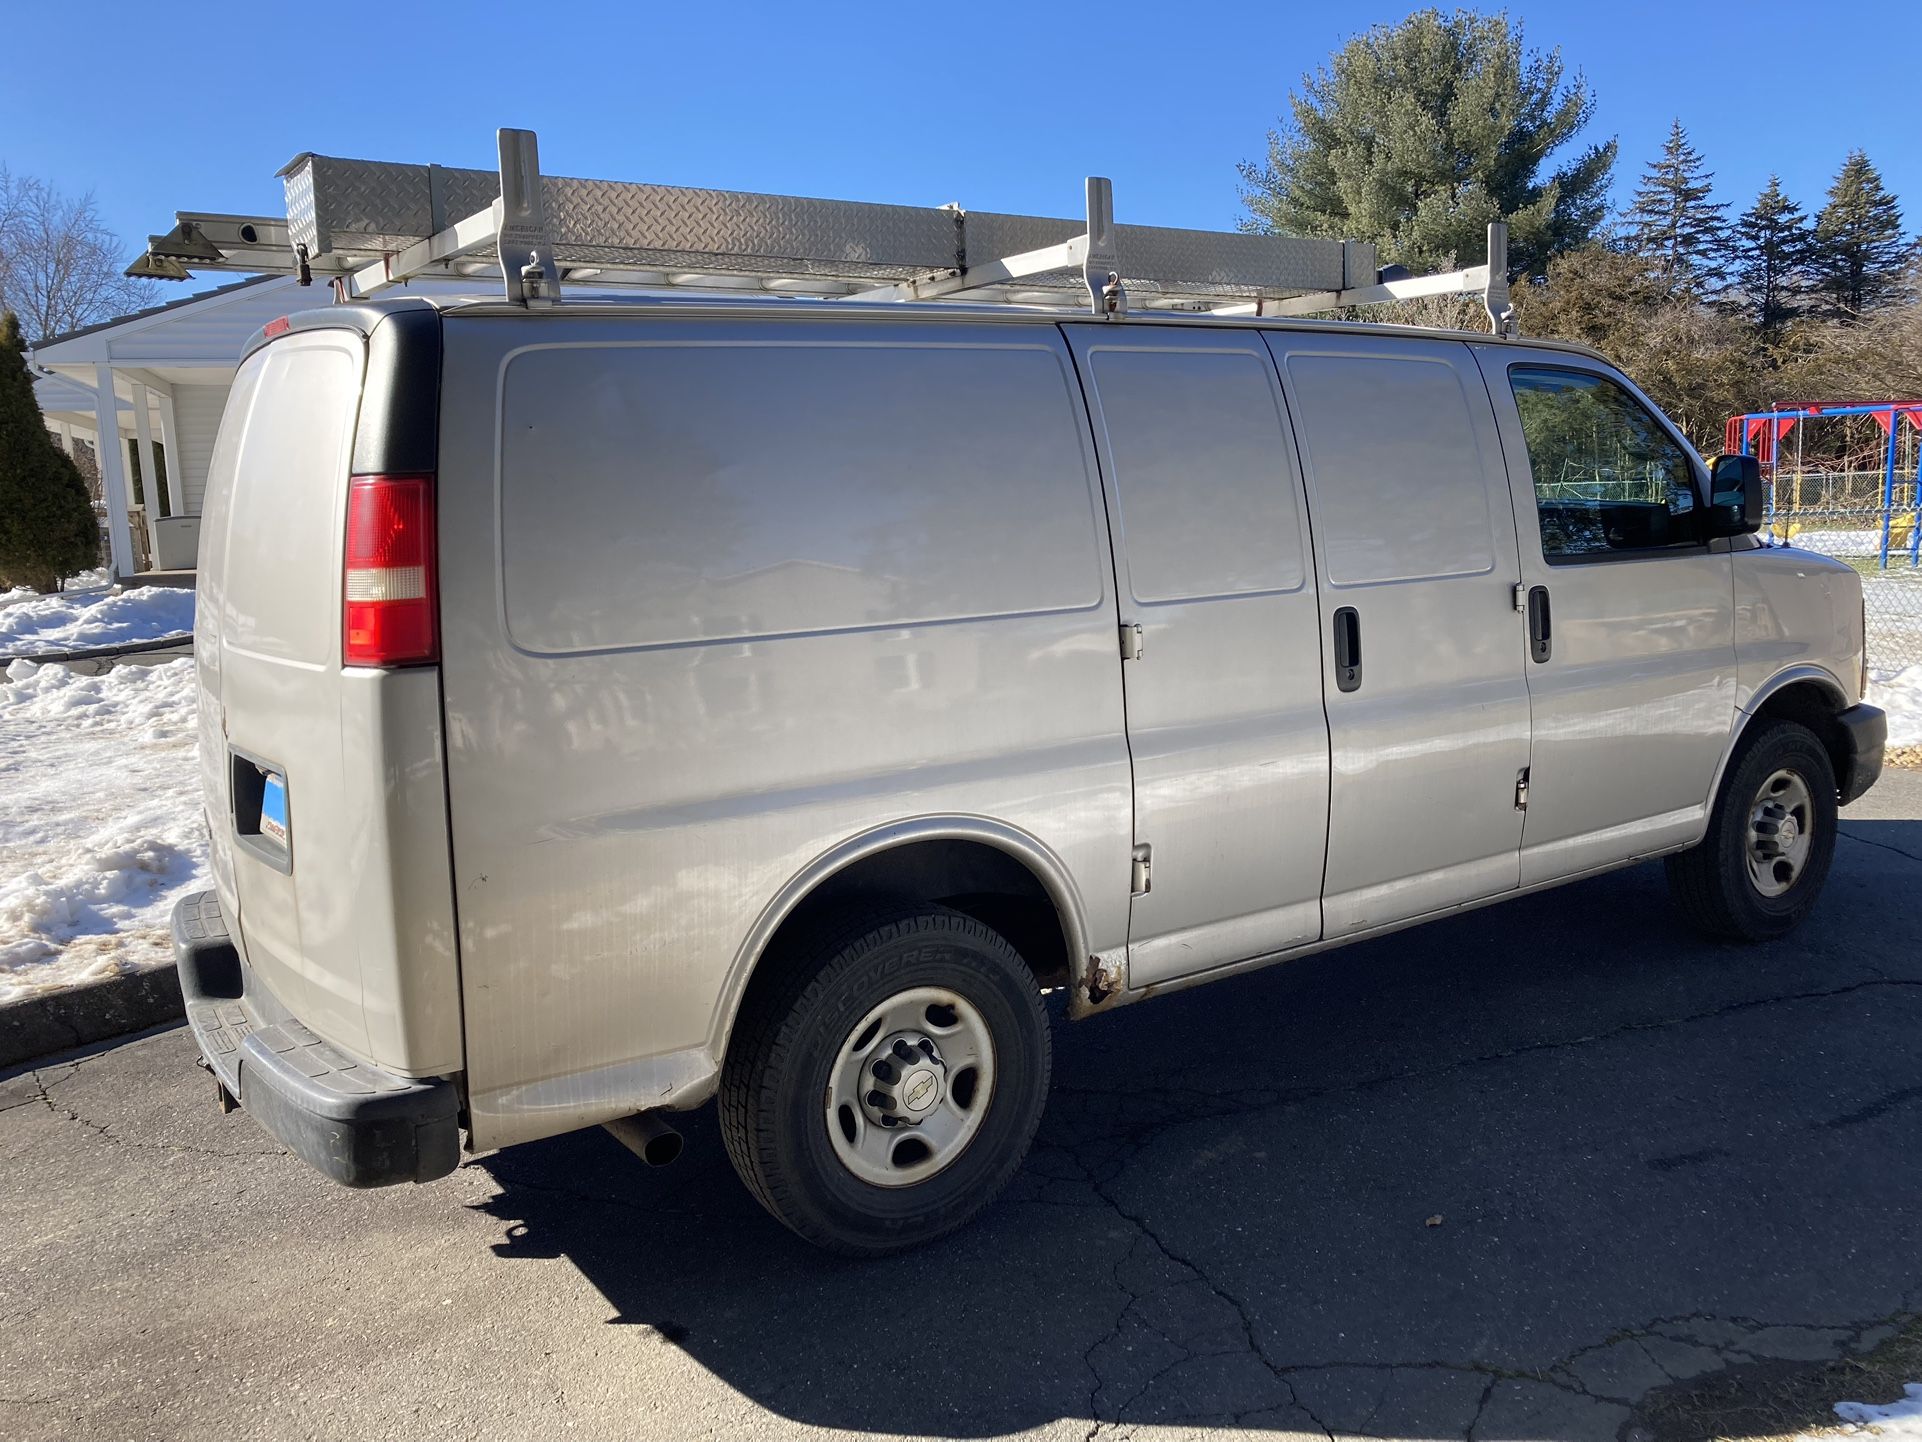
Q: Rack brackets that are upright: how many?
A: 3